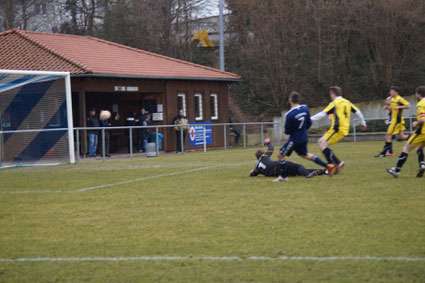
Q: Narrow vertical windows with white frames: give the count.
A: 3